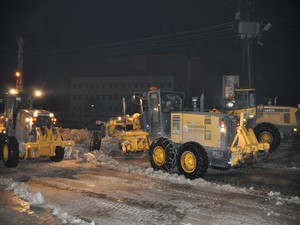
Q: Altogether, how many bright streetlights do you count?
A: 2